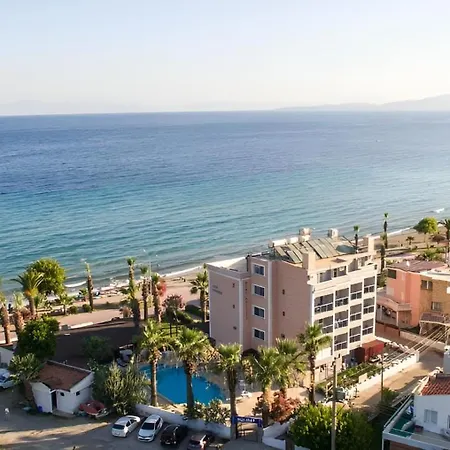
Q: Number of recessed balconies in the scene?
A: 12